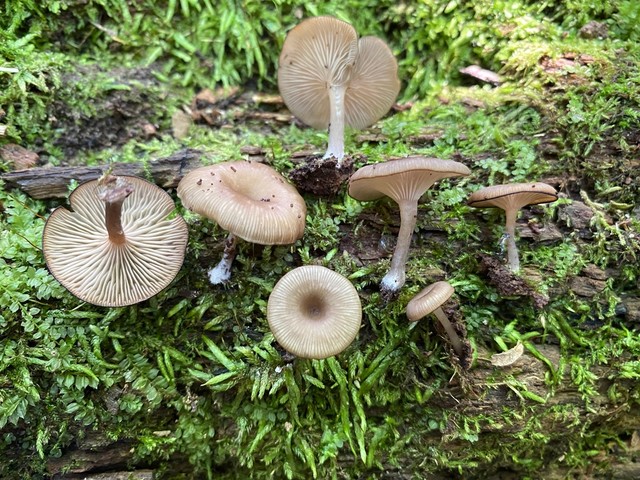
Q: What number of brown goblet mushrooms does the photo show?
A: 7